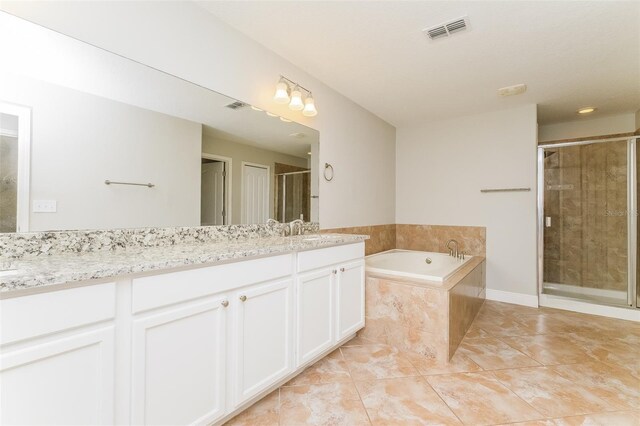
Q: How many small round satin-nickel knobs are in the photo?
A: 4